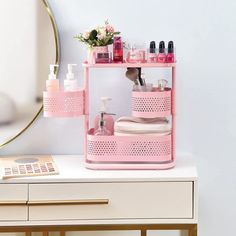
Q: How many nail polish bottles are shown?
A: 3